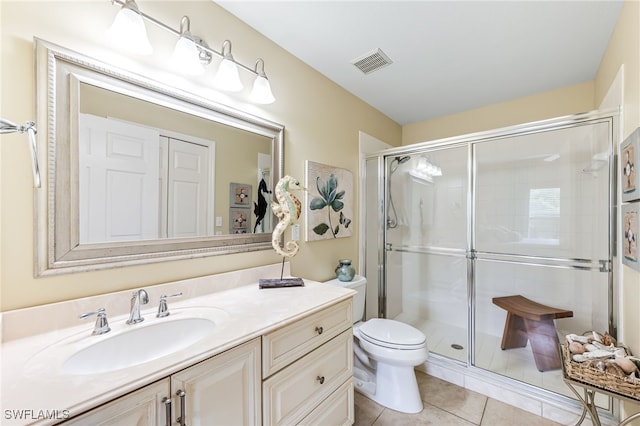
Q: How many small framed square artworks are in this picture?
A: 2